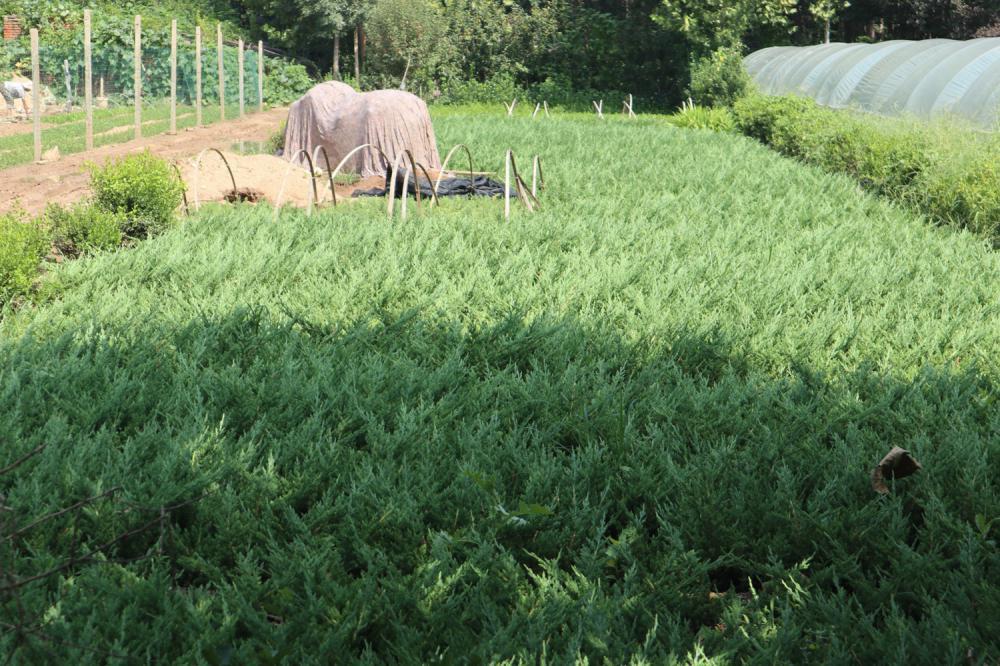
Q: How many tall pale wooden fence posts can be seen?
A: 8